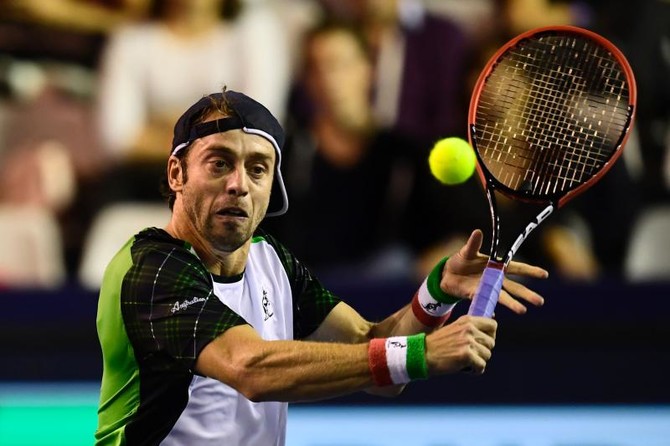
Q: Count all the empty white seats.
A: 3